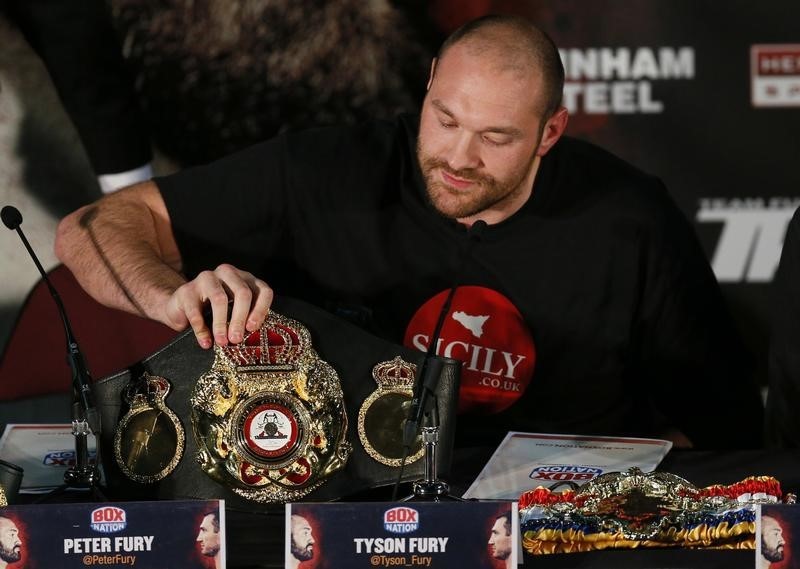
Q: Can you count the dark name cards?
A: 3